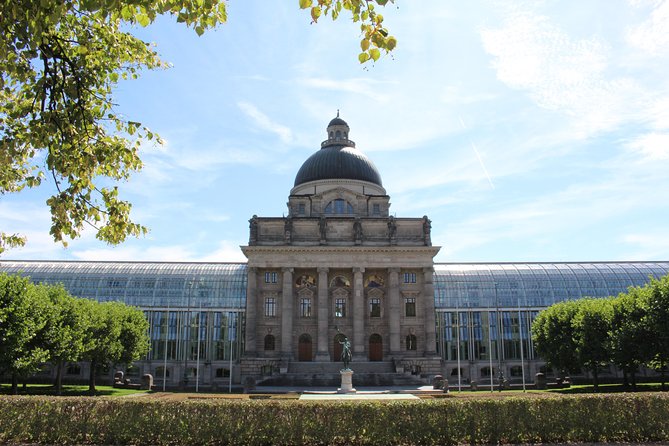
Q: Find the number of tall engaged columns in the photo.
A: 6